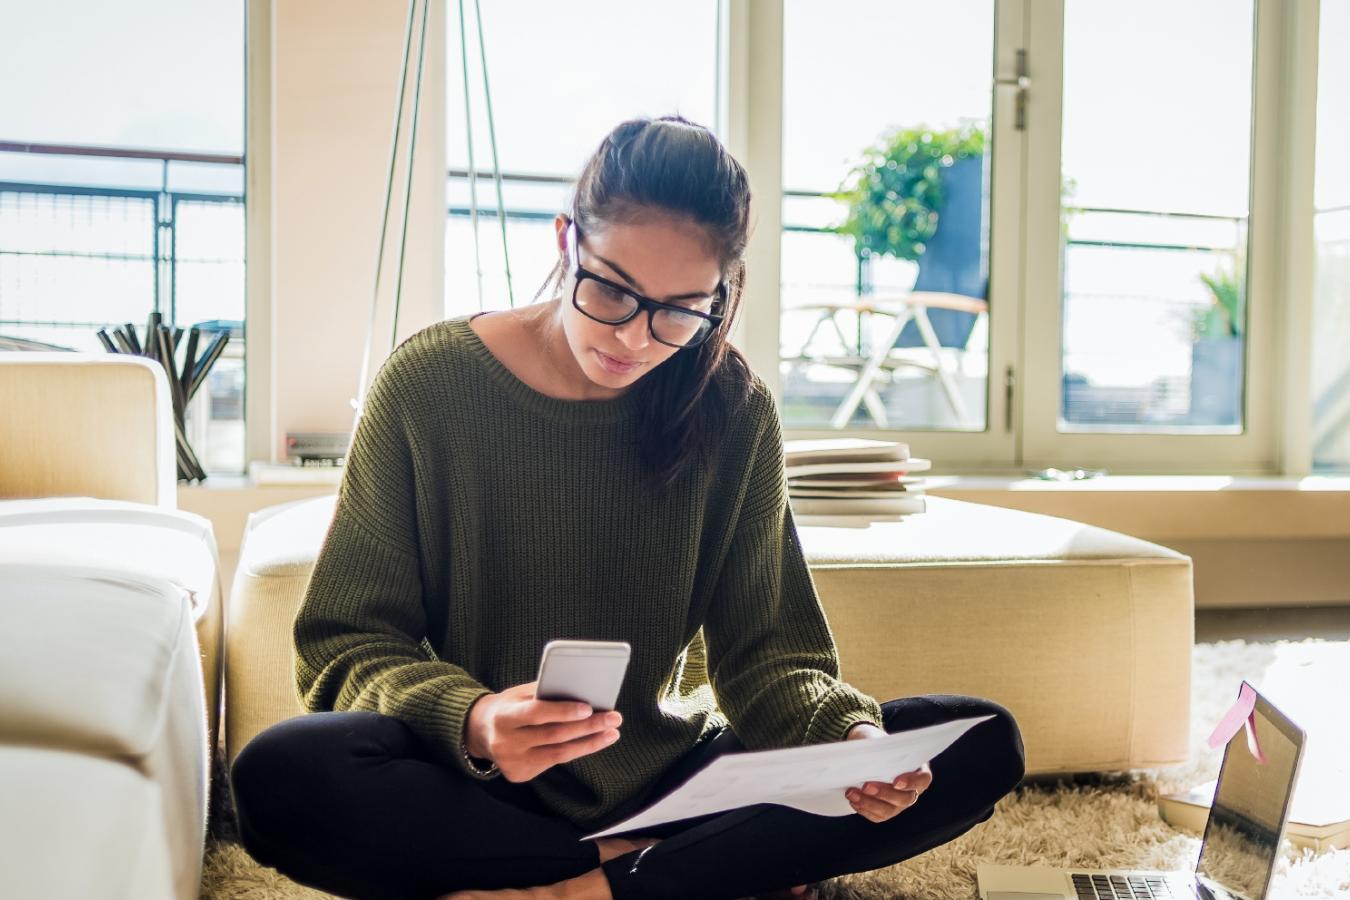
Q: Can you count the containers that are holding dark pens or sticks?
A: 1